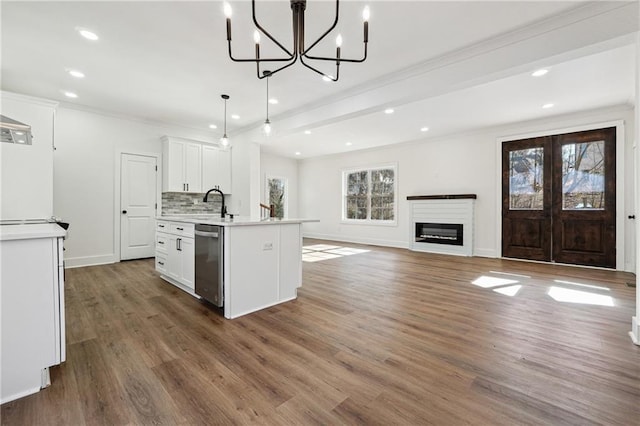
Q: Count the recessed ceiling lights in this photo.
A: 14